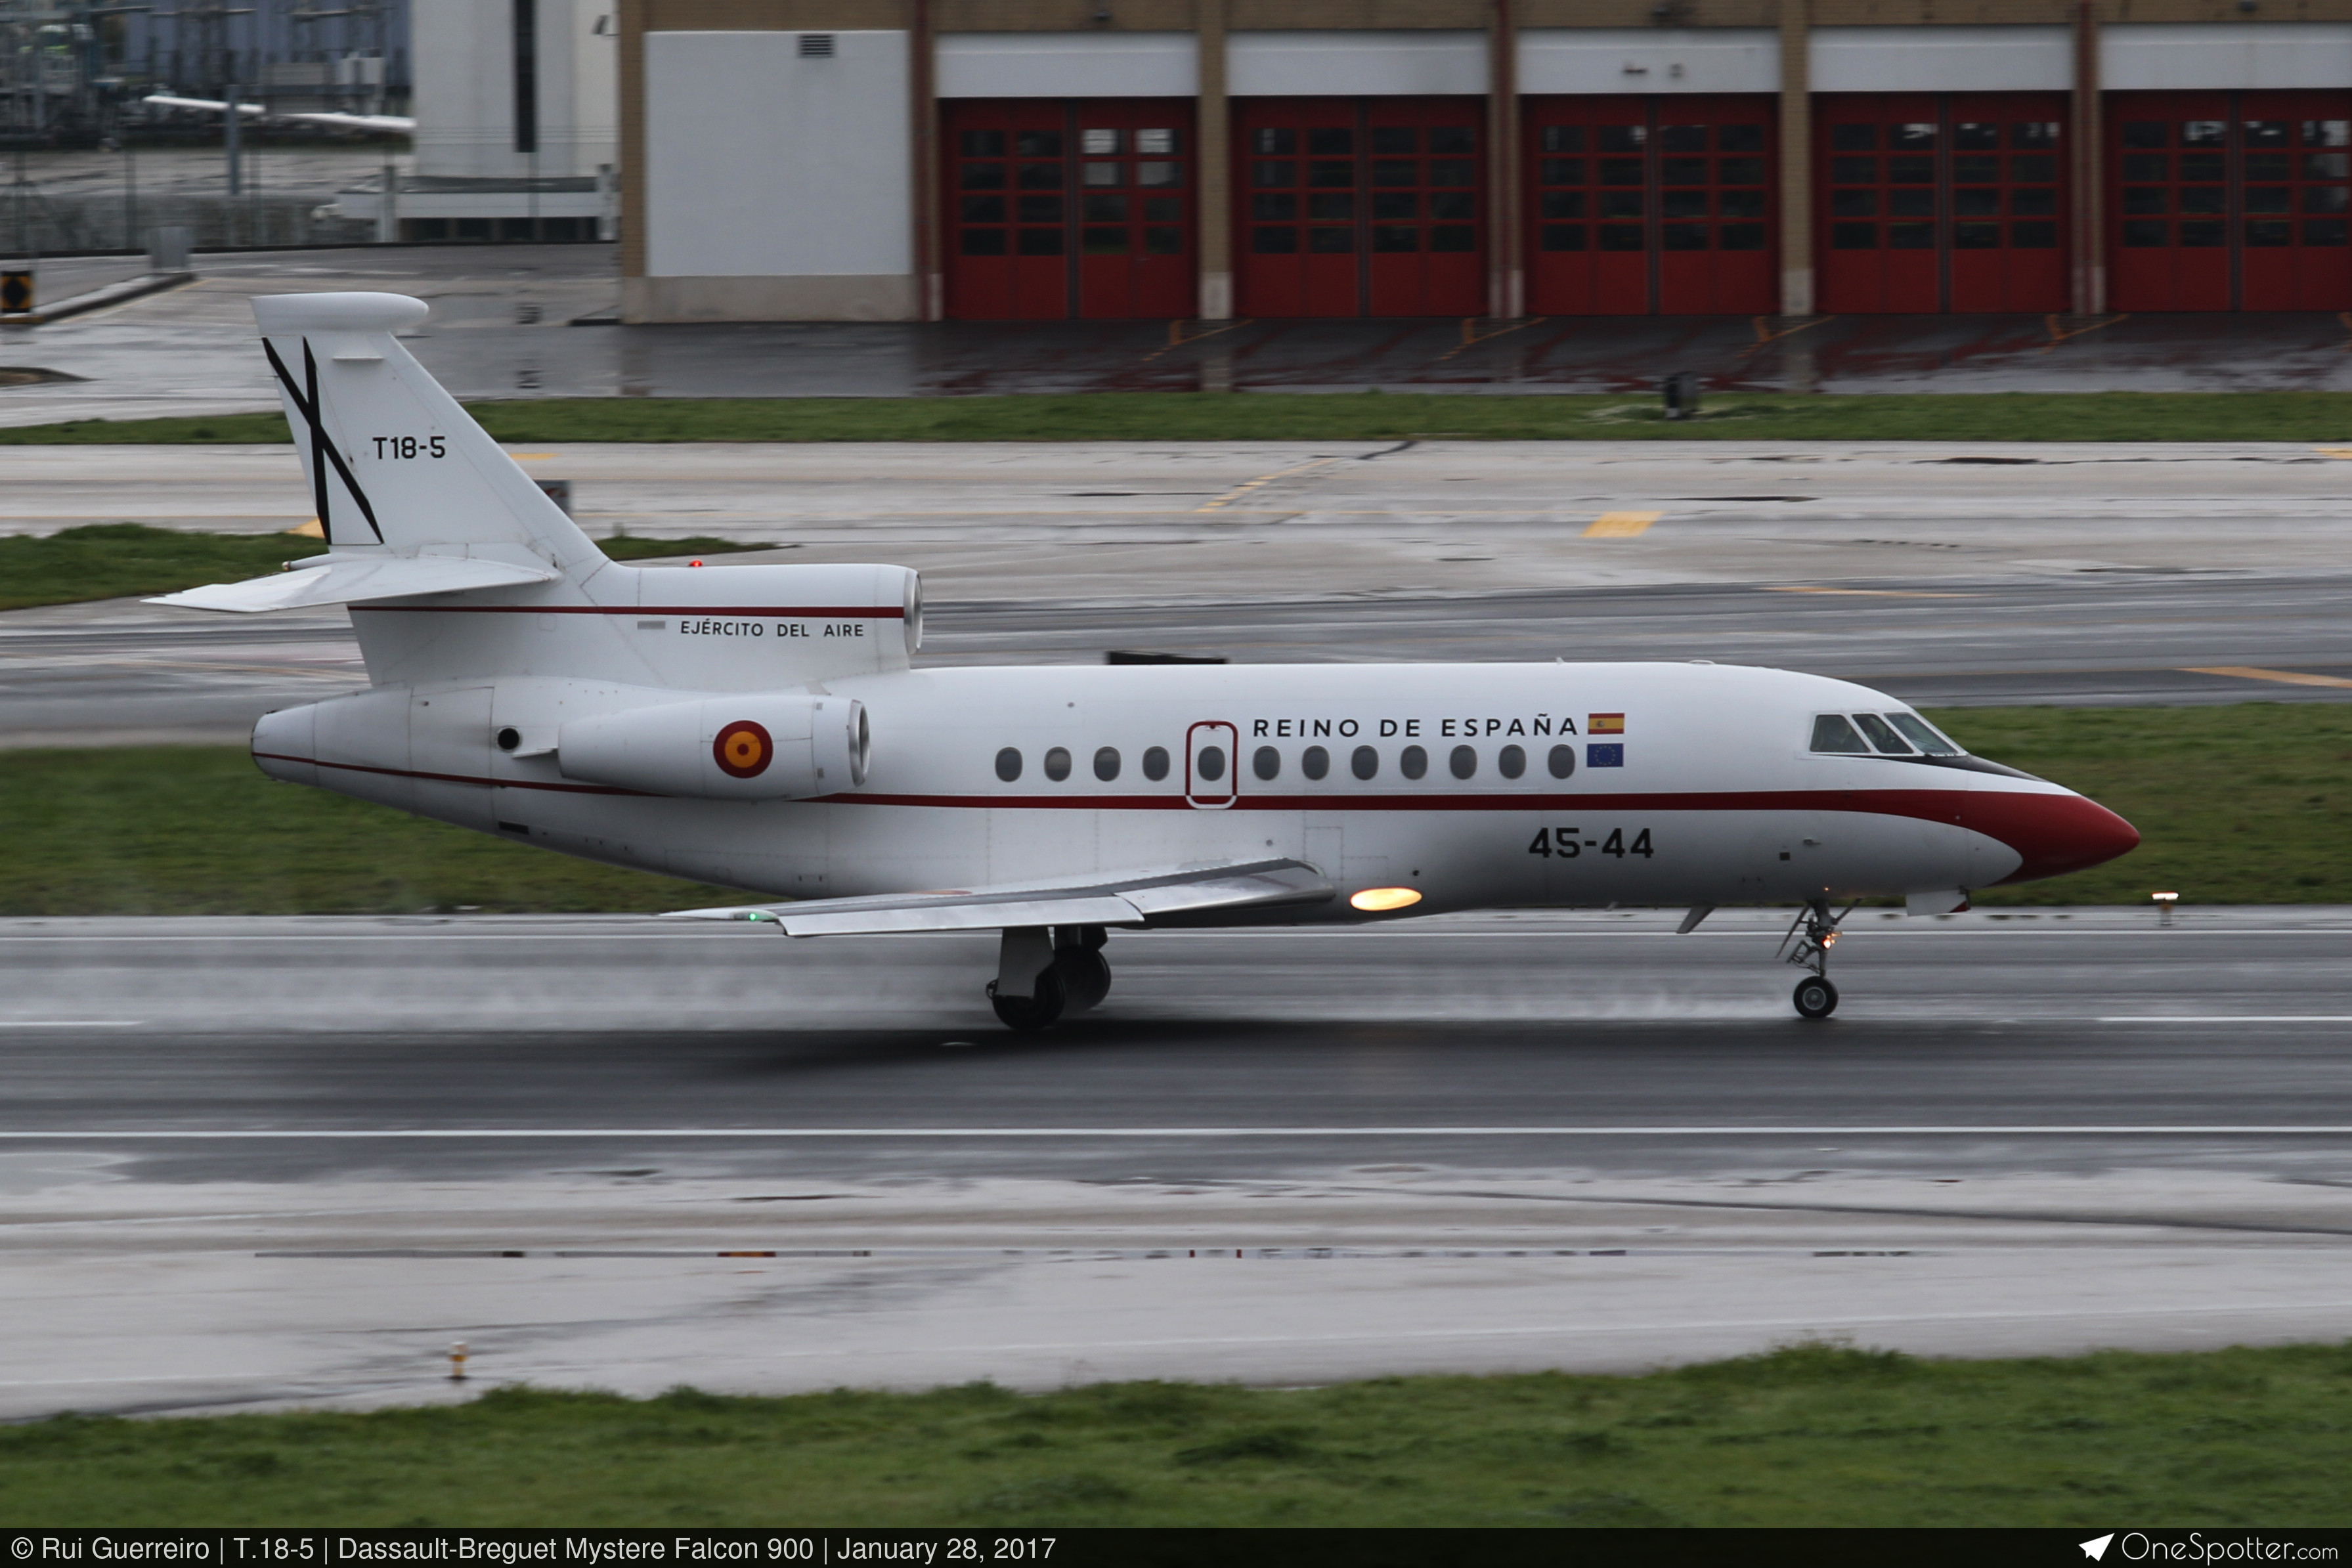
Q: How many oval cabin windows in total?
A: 12